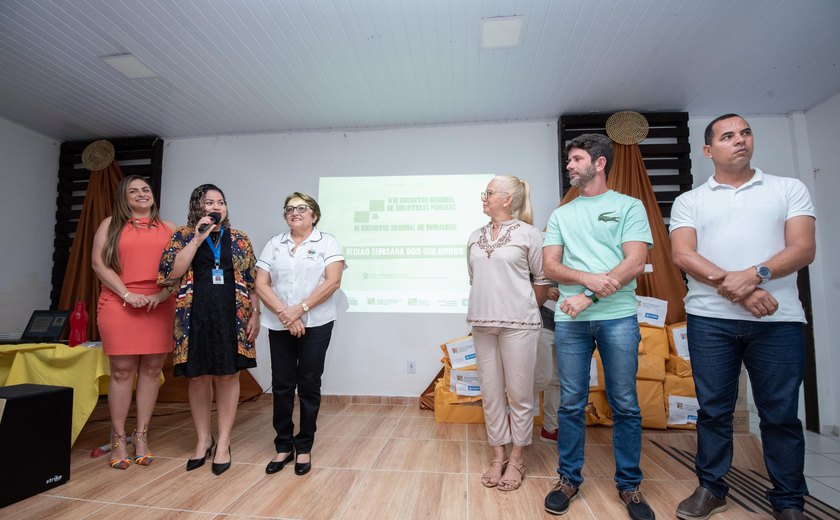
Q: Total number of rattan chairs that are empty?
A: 0